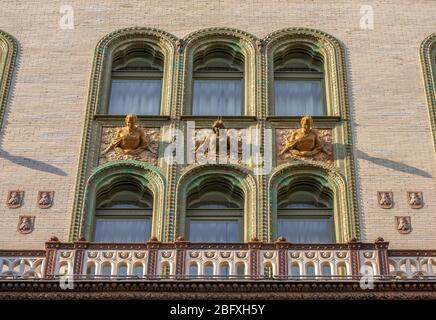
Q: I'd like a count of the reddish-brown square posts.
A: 8